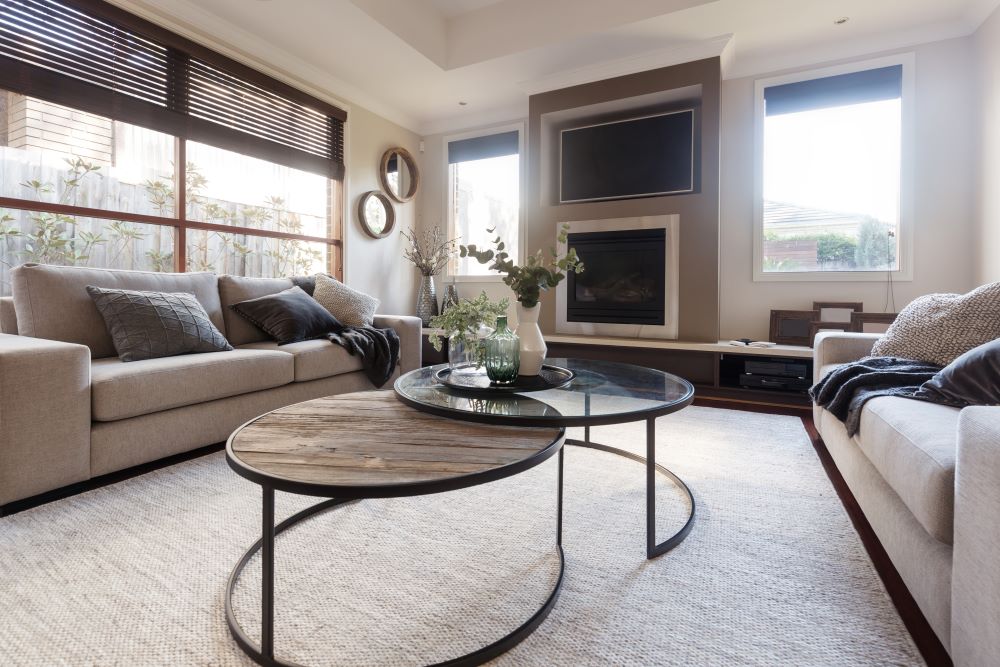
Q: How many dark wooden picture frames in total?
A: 4